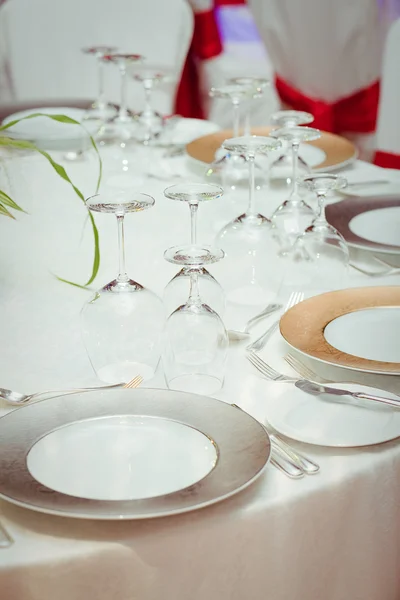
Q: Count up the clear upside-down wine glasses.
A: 12